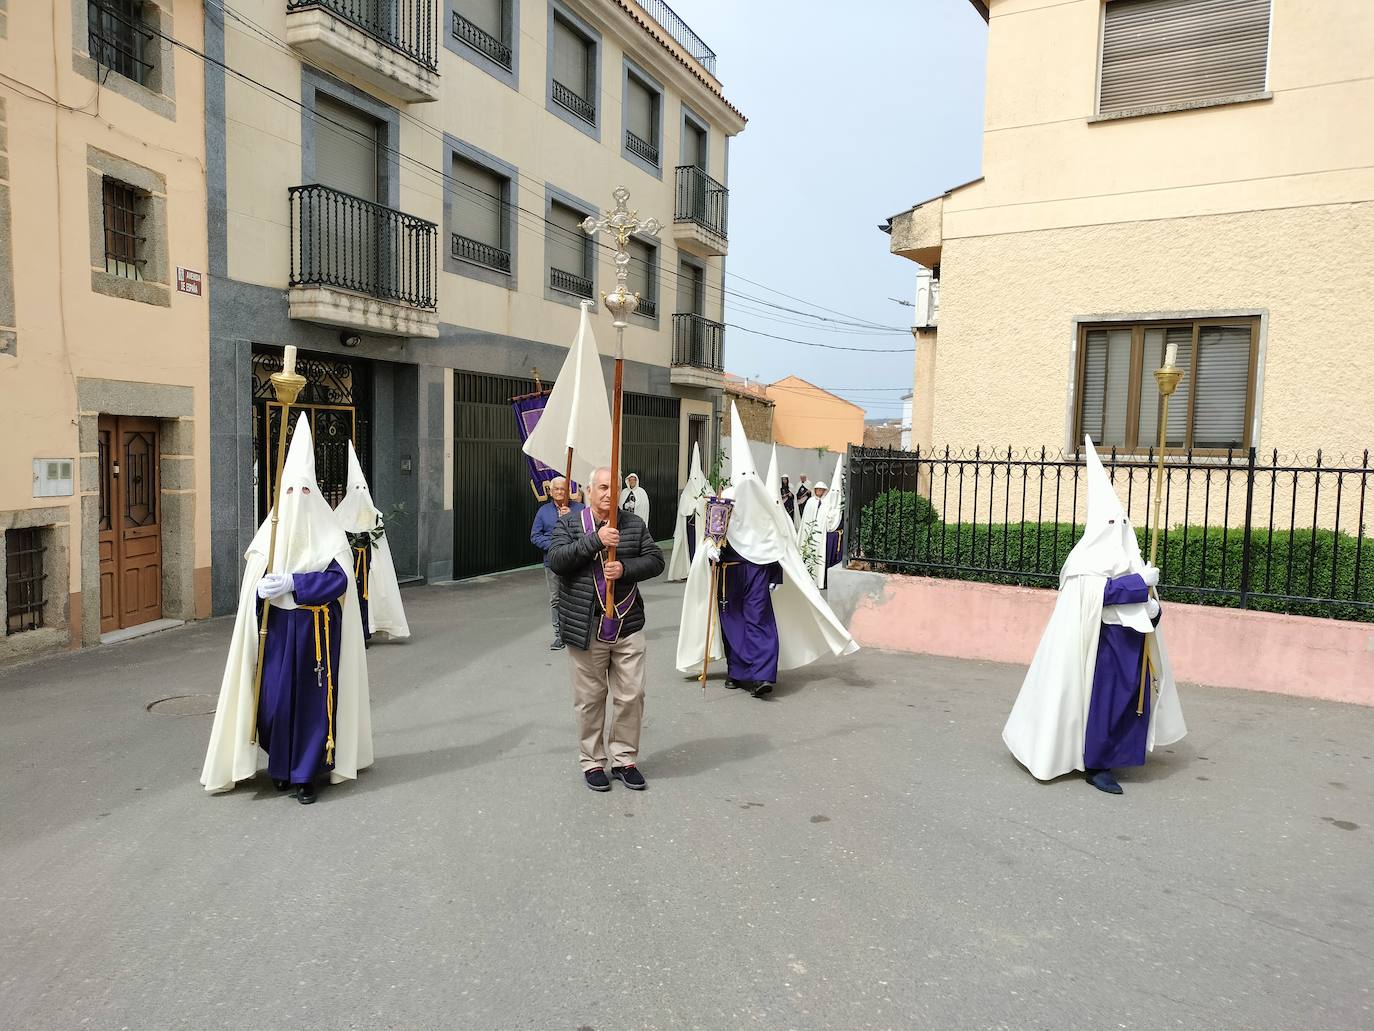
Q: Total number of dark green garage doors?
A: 2